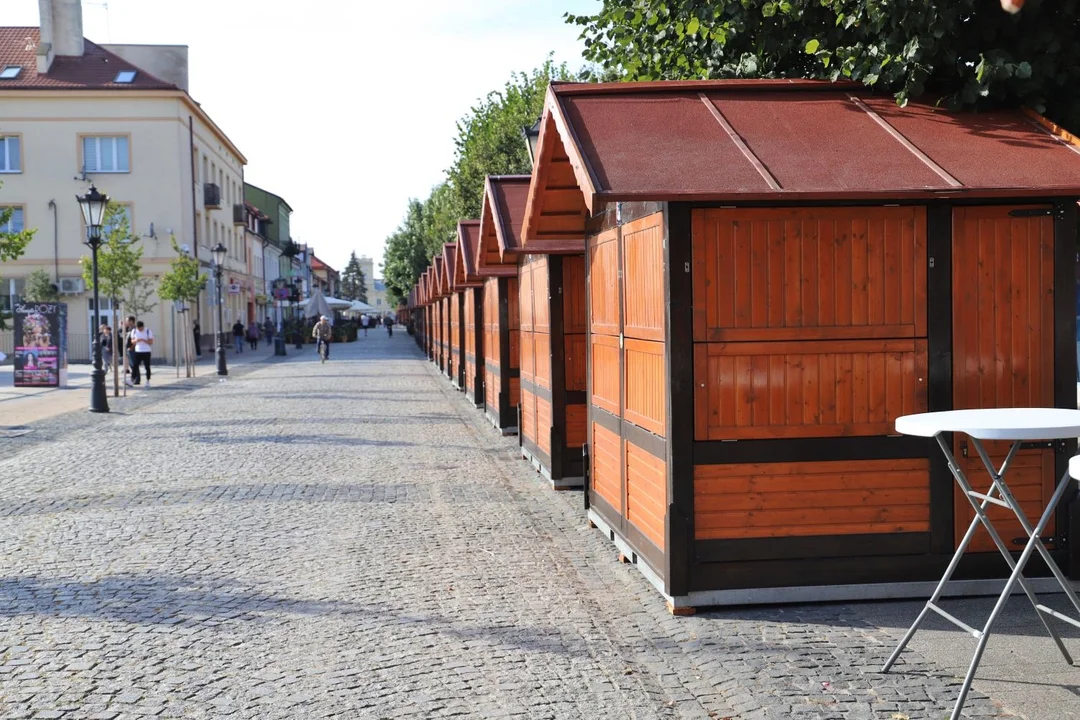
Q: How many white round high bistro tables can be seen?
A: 2